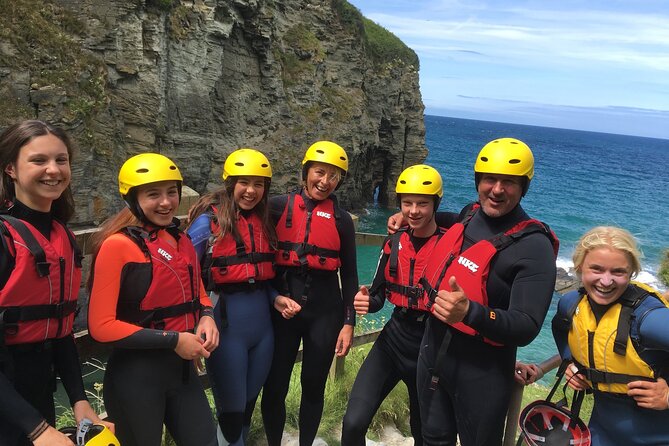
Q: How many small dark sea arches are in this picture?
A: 1